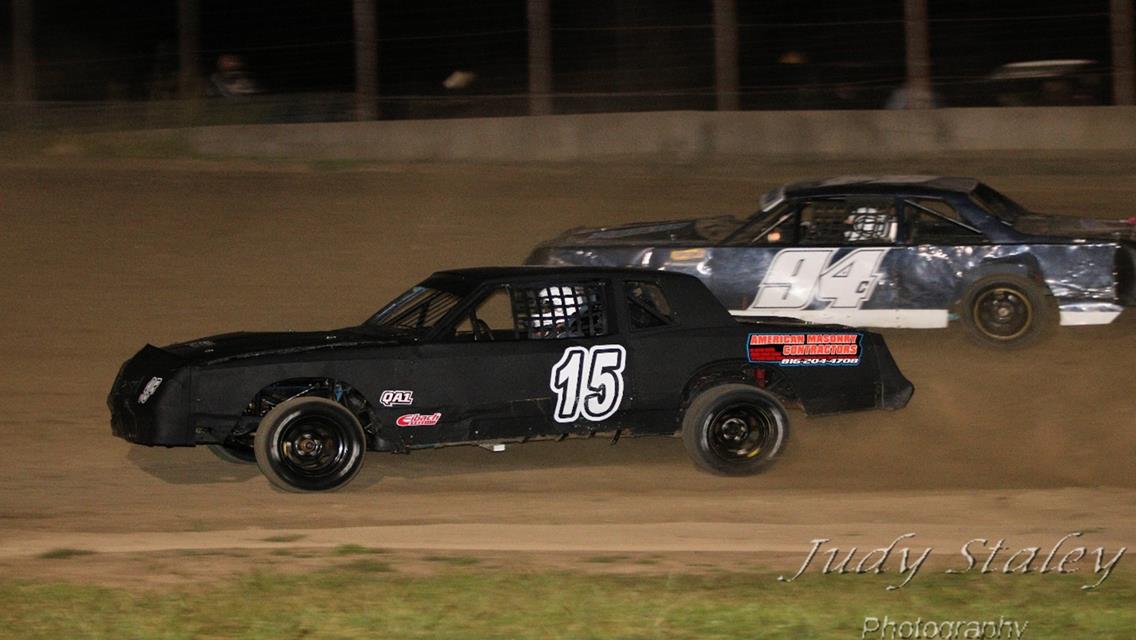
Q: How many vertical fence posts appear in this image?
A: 7